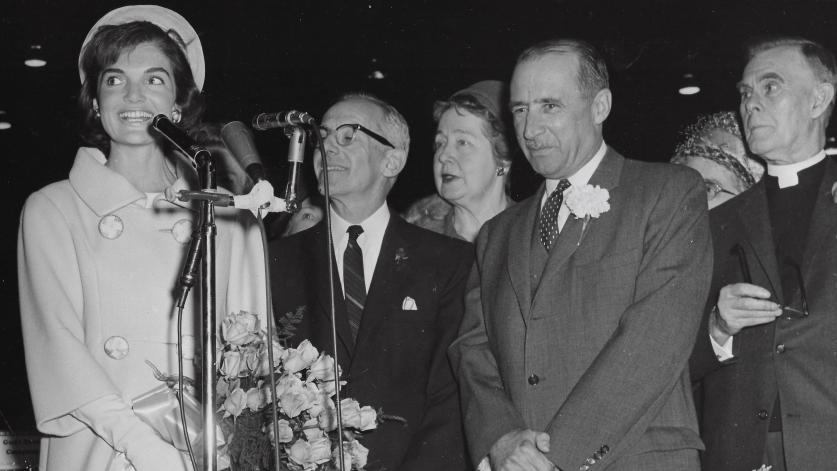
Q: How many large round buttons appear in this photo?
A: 3